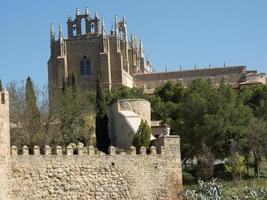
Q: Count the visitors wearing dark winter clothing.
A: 0